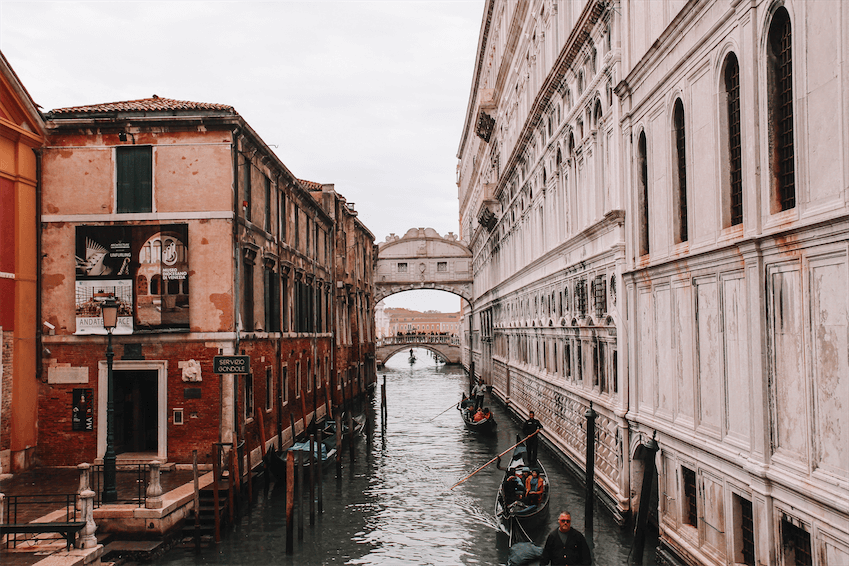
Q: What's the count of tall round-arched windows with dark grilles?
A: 4